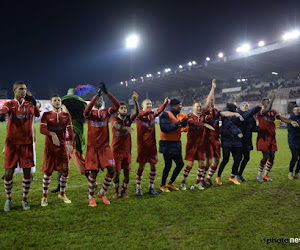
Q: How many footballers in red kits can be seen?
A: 8